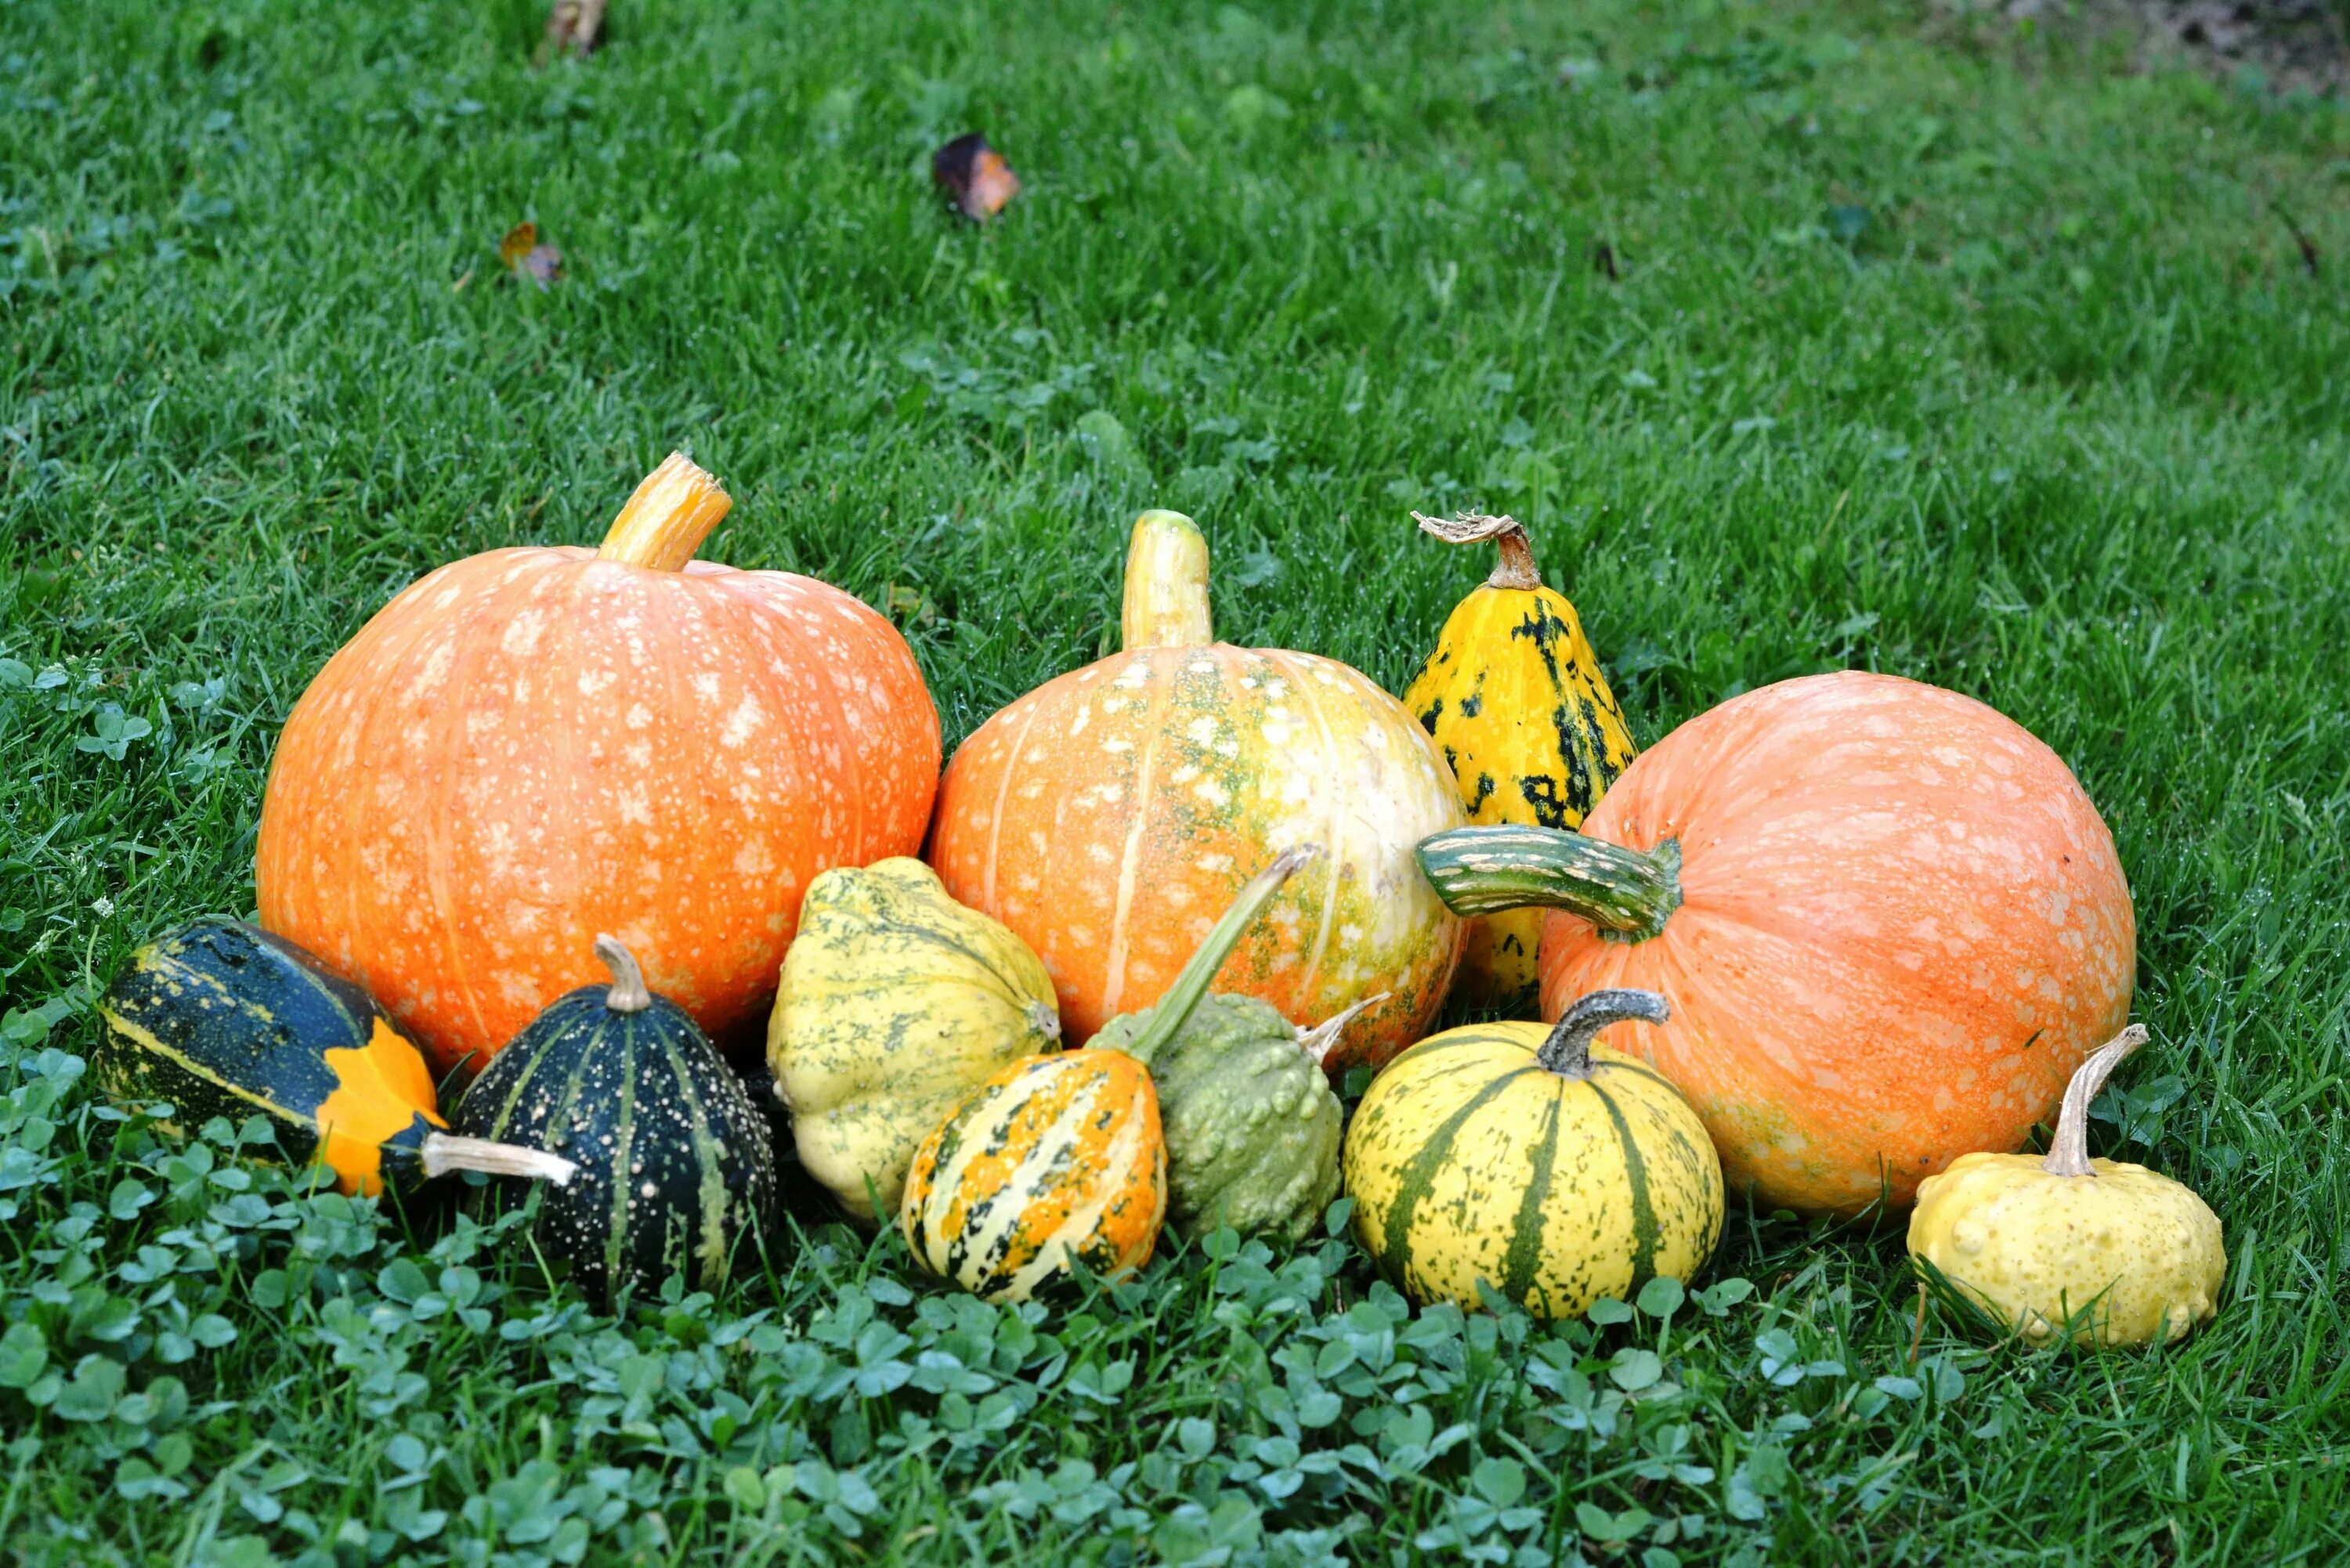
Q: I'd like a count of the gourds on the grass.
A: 11